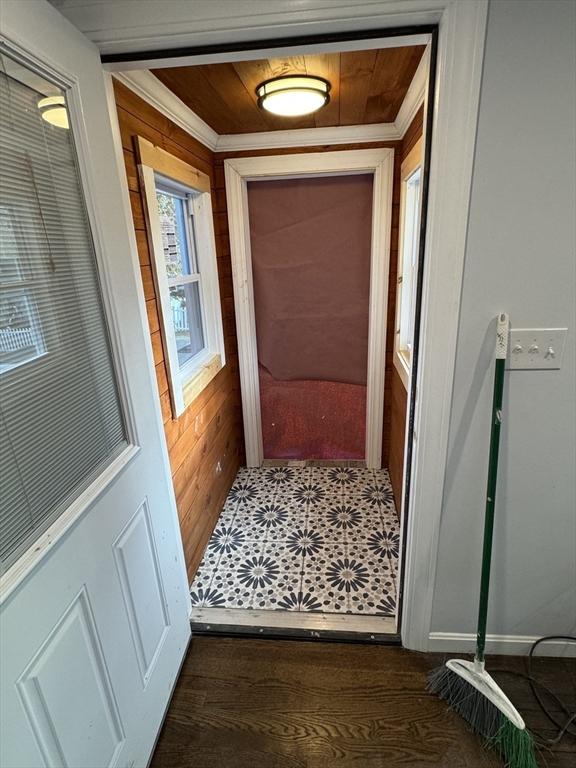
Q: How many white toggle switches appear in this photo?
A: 3